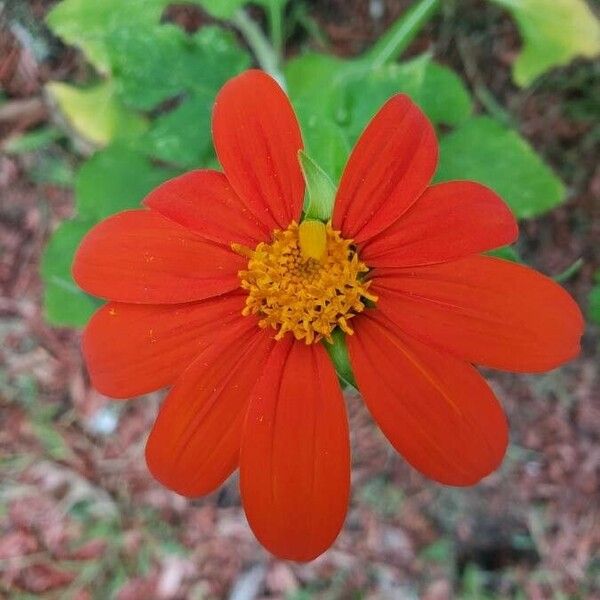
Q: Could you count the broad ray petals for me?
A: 10